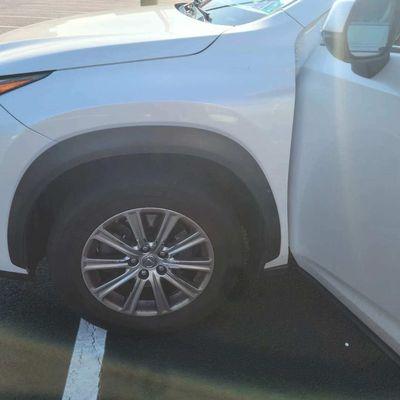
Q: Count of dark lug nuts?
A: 5